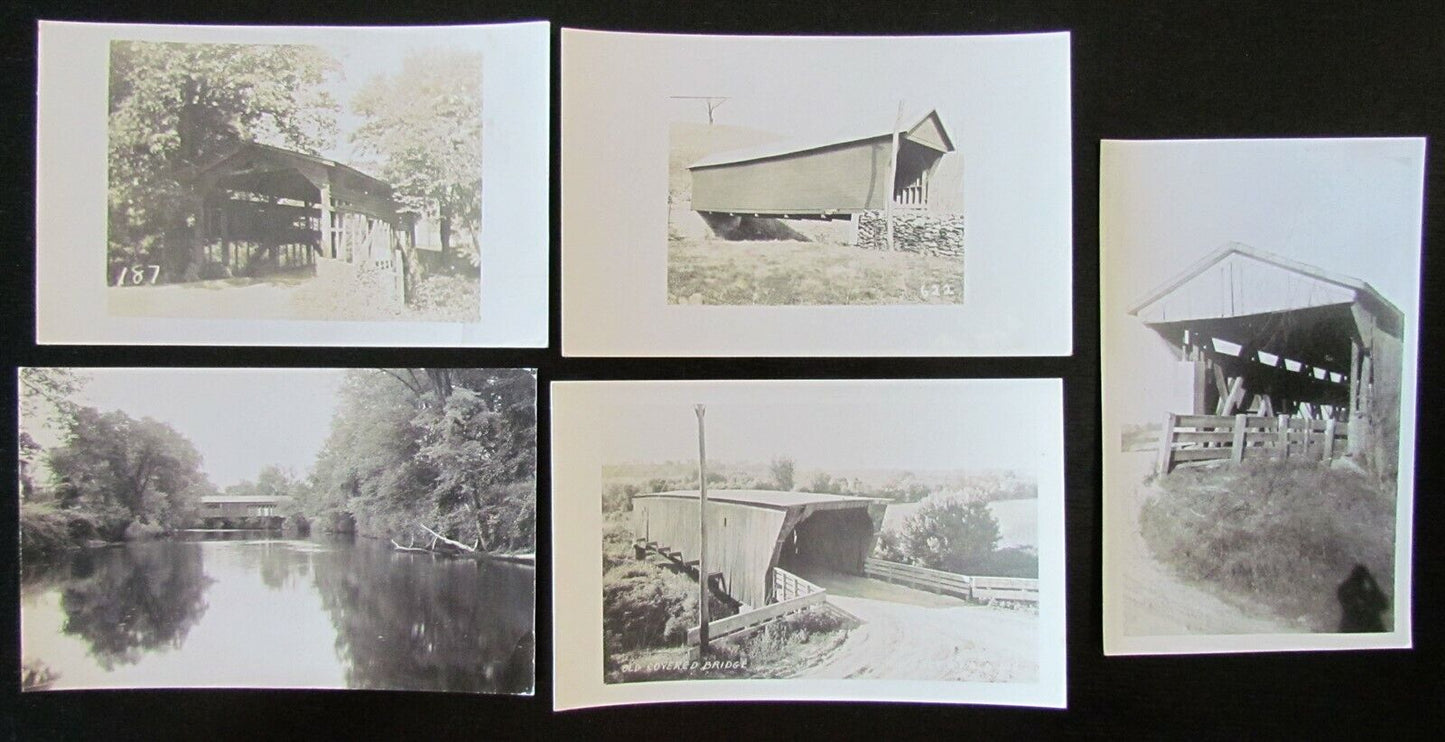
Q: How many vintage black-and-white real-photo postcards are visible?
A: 5